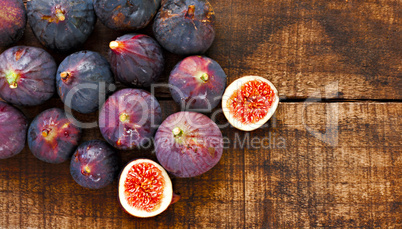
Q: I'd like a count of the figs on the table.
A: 15